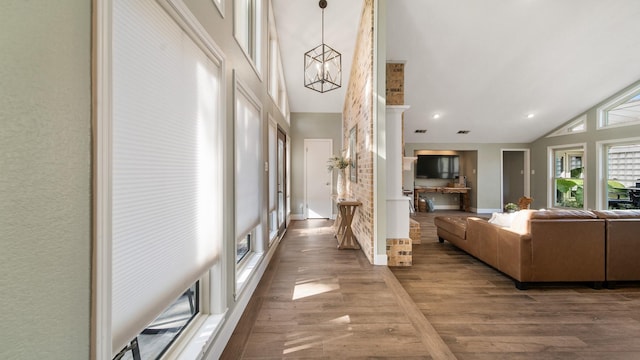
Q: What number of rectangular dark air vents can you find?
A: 2